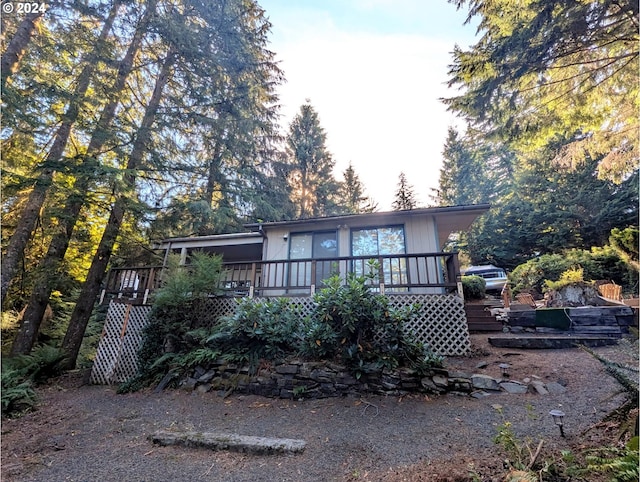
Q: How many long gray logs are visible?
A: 1